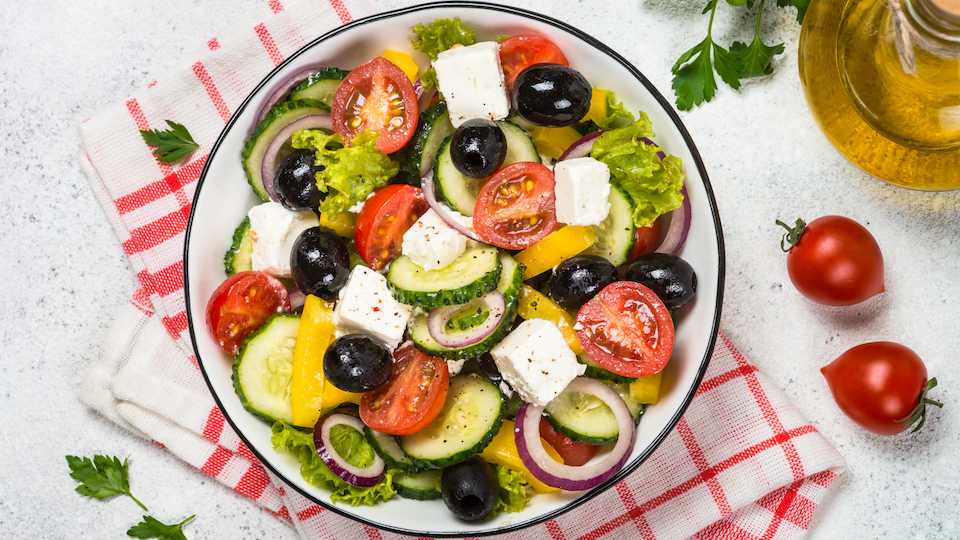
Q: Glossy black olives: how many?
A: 8